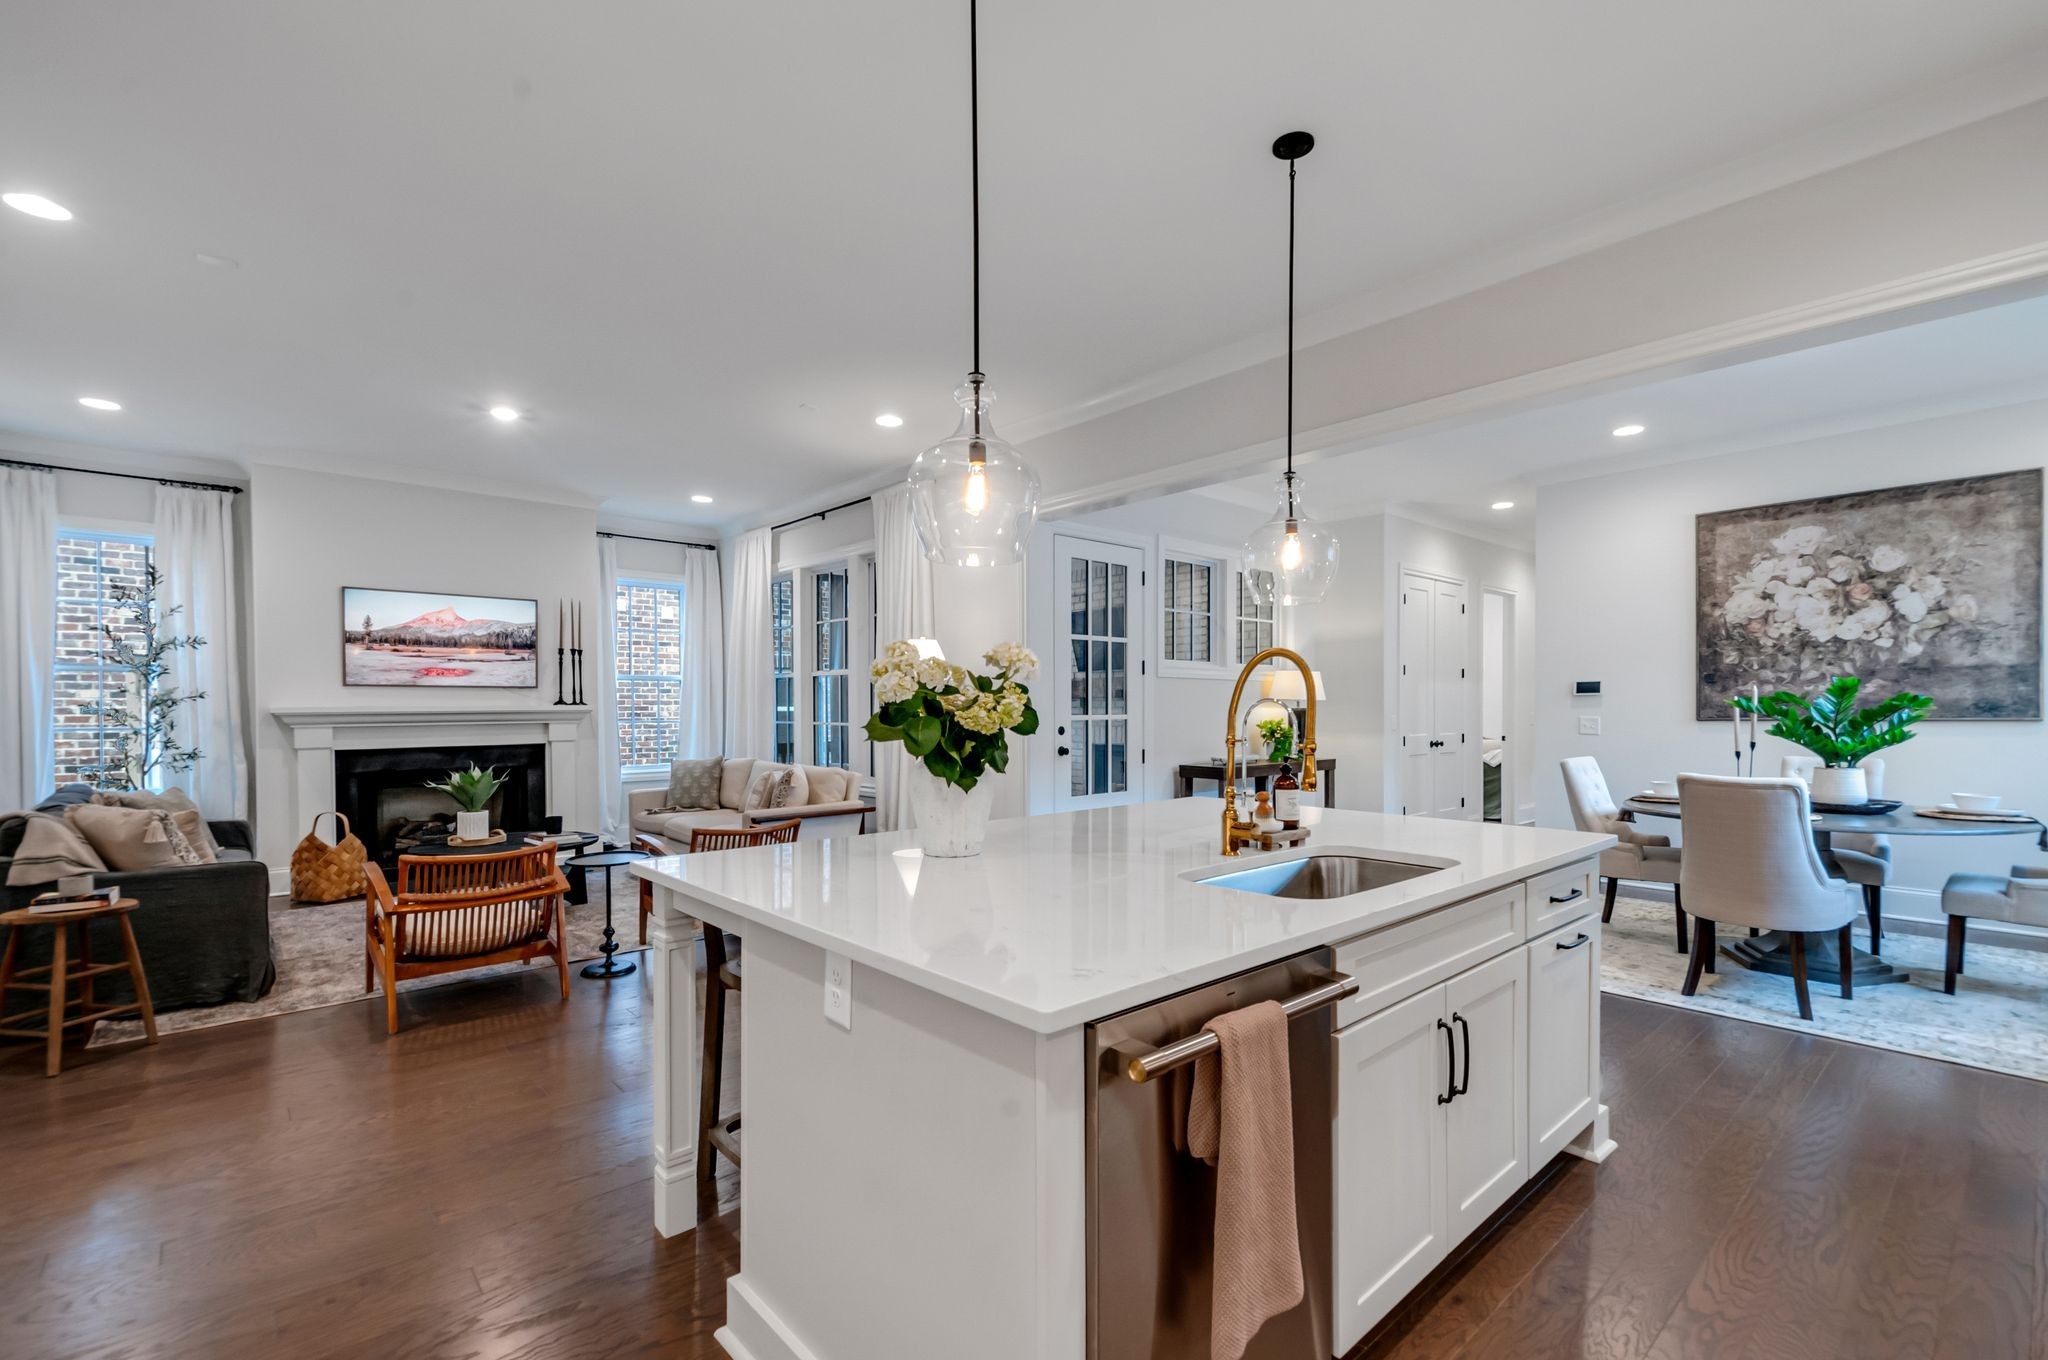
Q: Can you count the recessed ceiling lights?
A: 7